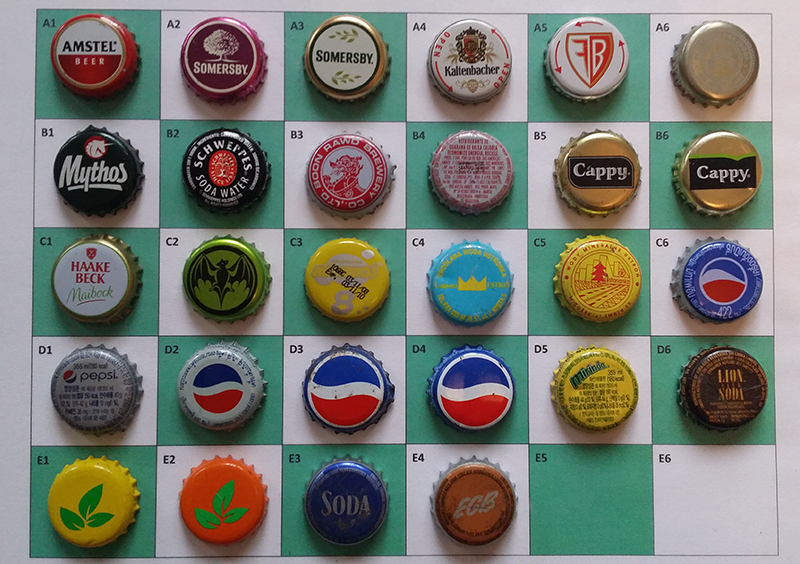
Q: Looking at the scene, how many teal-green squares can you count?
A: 15